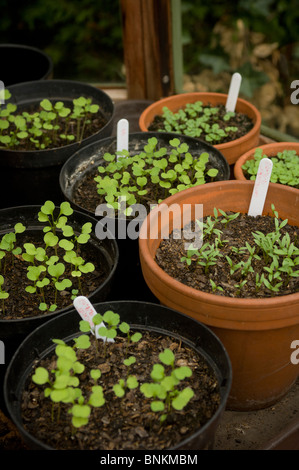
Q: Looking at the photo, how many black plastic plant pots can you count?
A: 5